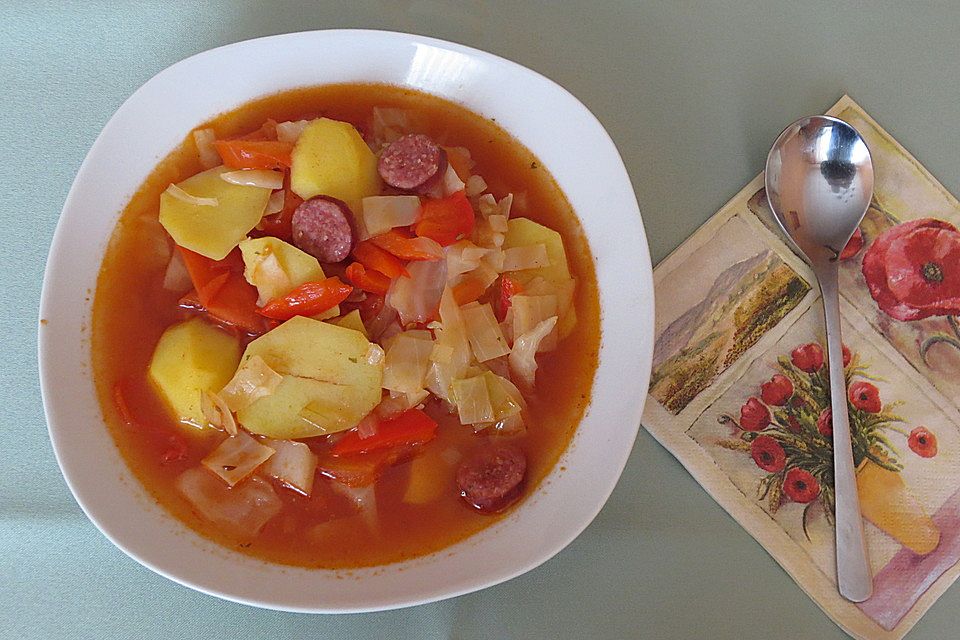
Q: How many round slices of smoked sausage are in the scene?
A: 3